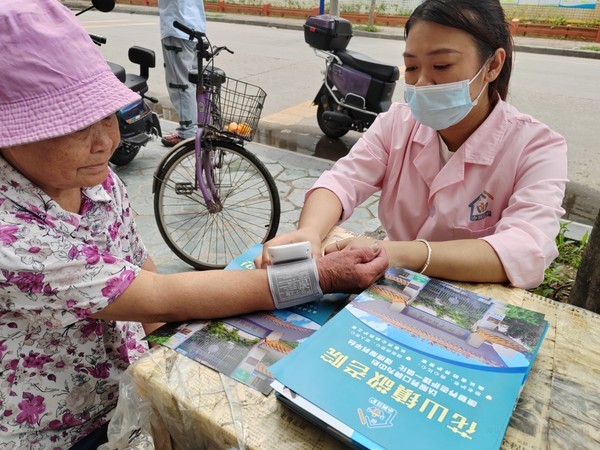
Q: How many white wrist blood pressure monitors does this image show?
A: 1